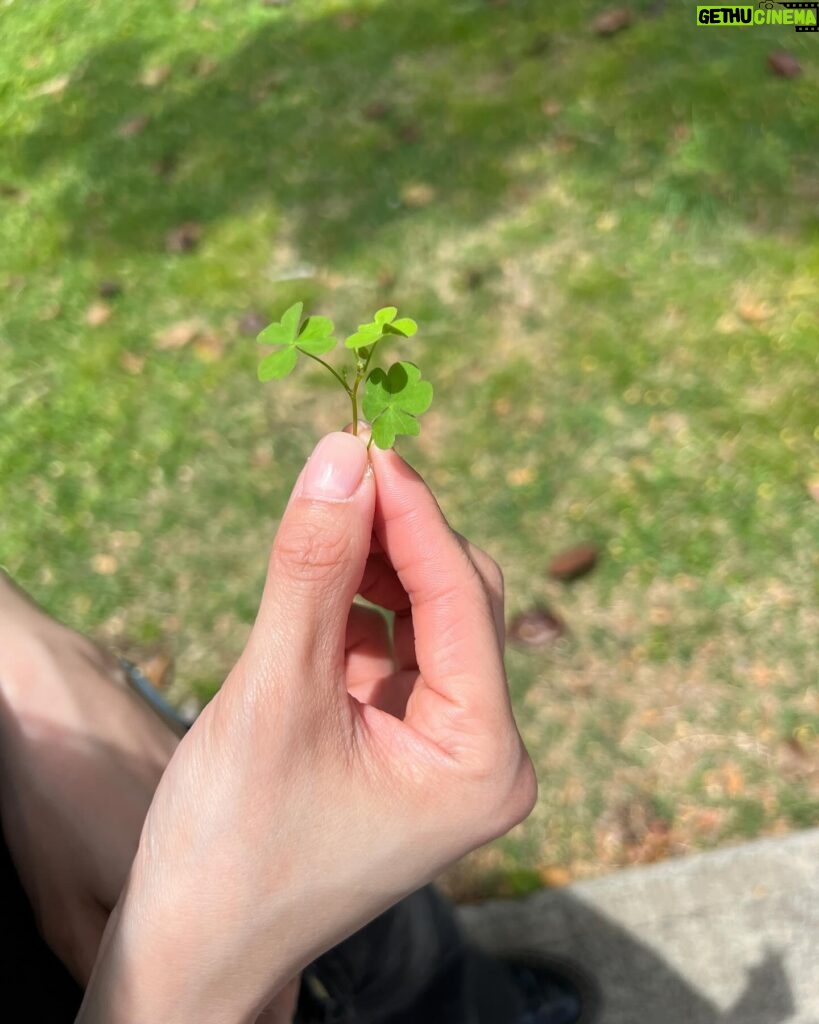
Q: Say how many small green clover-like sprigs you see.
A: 3